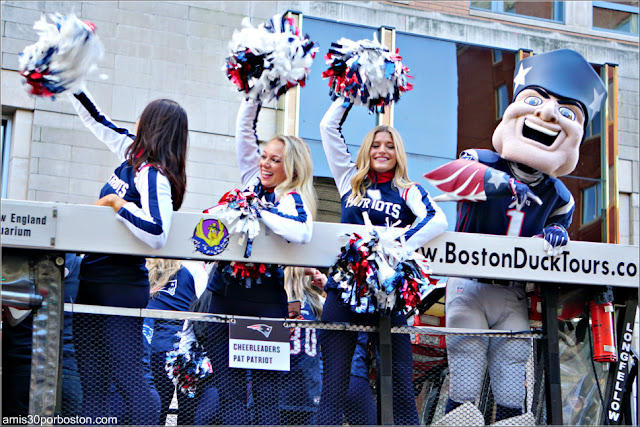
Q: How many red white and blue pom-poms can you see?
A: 6